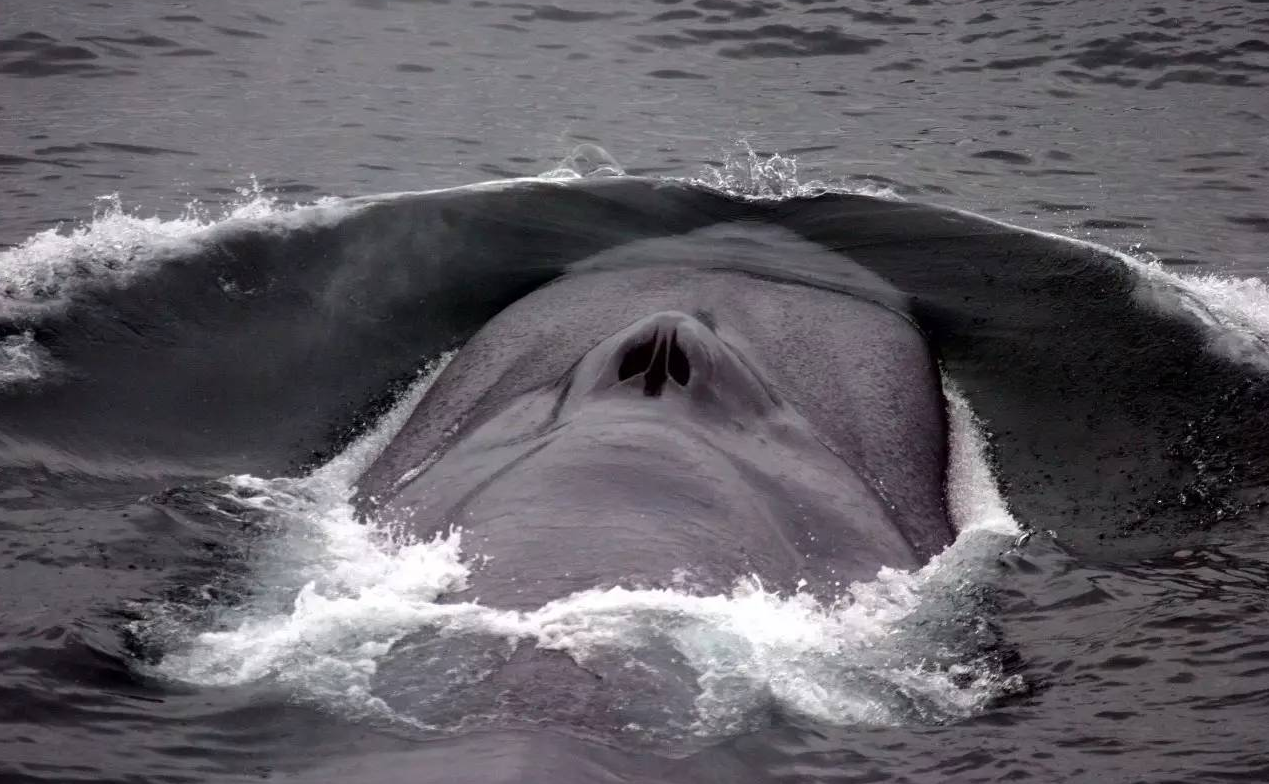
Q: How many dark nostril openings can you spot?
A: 2